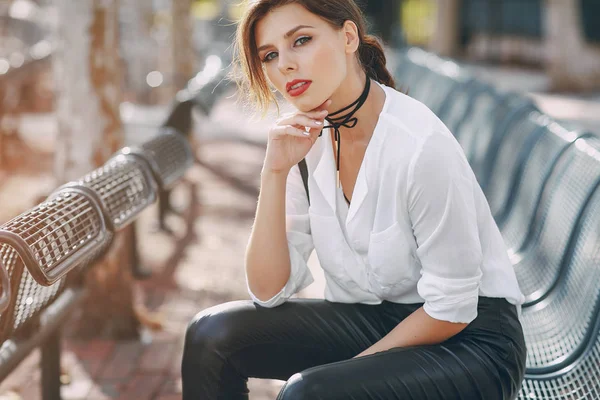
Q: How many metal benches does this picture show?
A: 2